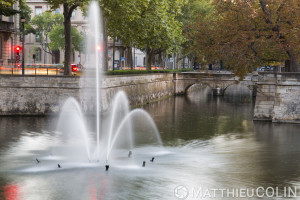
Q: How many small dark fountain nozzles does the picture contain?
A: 6